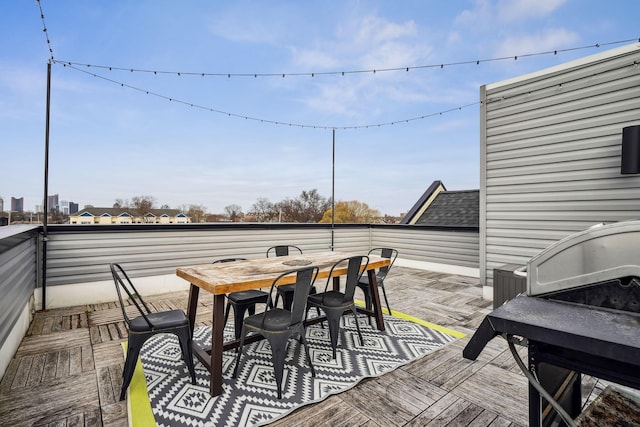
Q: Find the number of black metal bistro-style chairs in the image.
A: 6